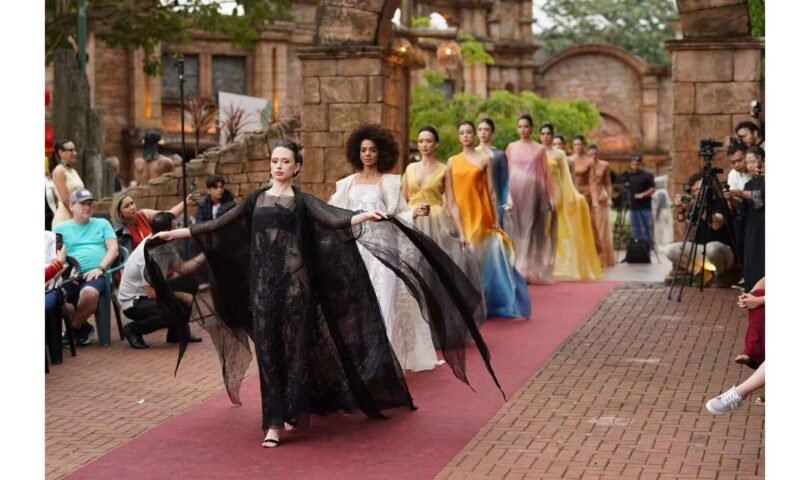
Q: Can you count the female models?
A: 10